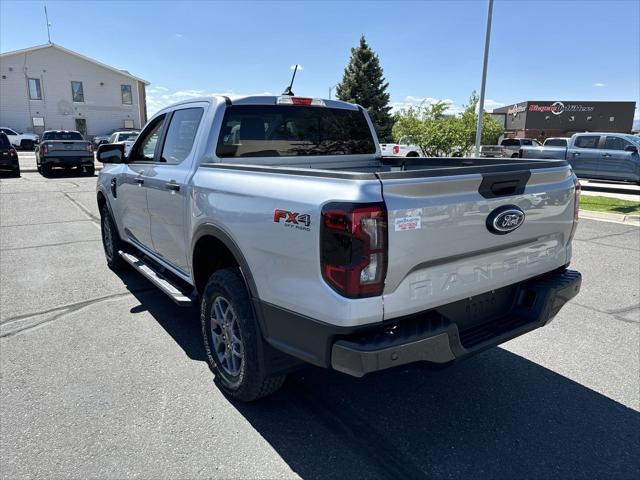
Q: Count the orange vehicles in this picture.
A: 0